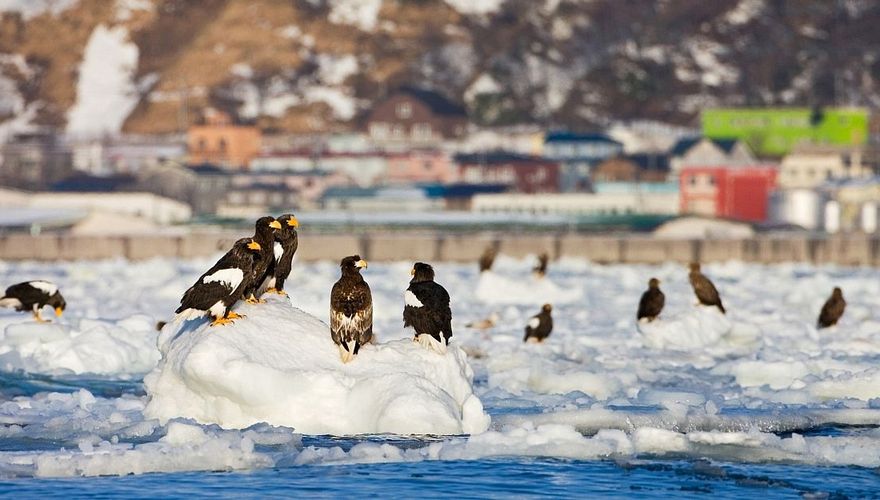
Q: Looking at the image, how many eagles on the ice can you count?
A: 12